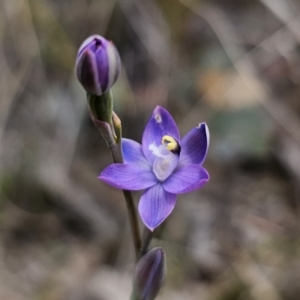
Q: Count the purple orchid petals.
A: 6